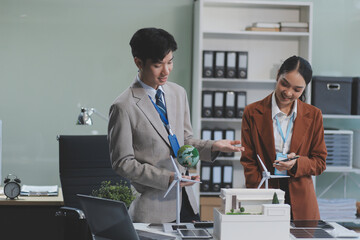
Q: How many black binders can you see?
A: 14